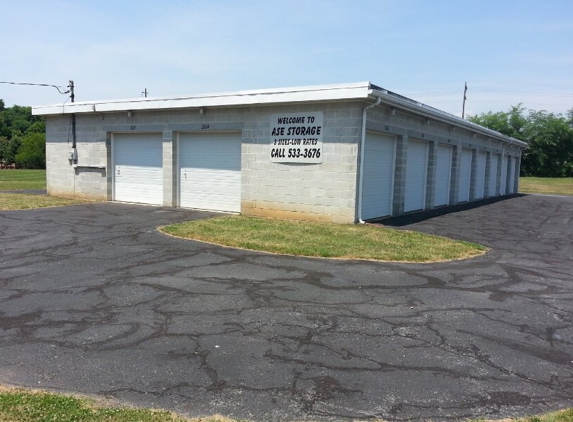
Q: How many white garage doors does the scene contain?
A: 10